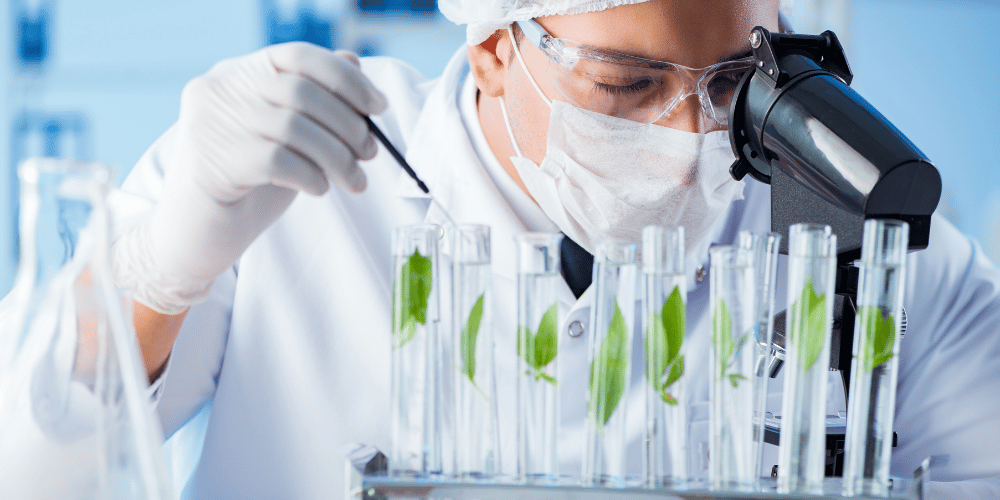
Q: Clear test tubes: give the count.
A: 9